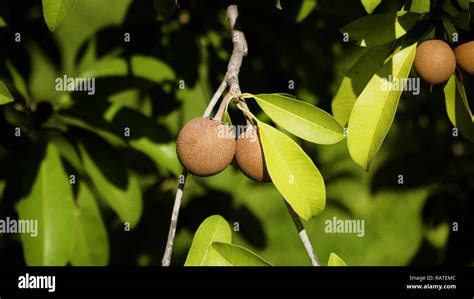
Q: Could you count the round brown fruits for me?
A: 4